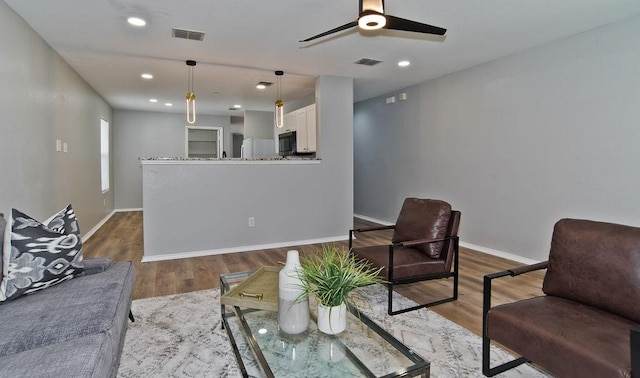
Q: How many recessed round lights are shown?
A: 7